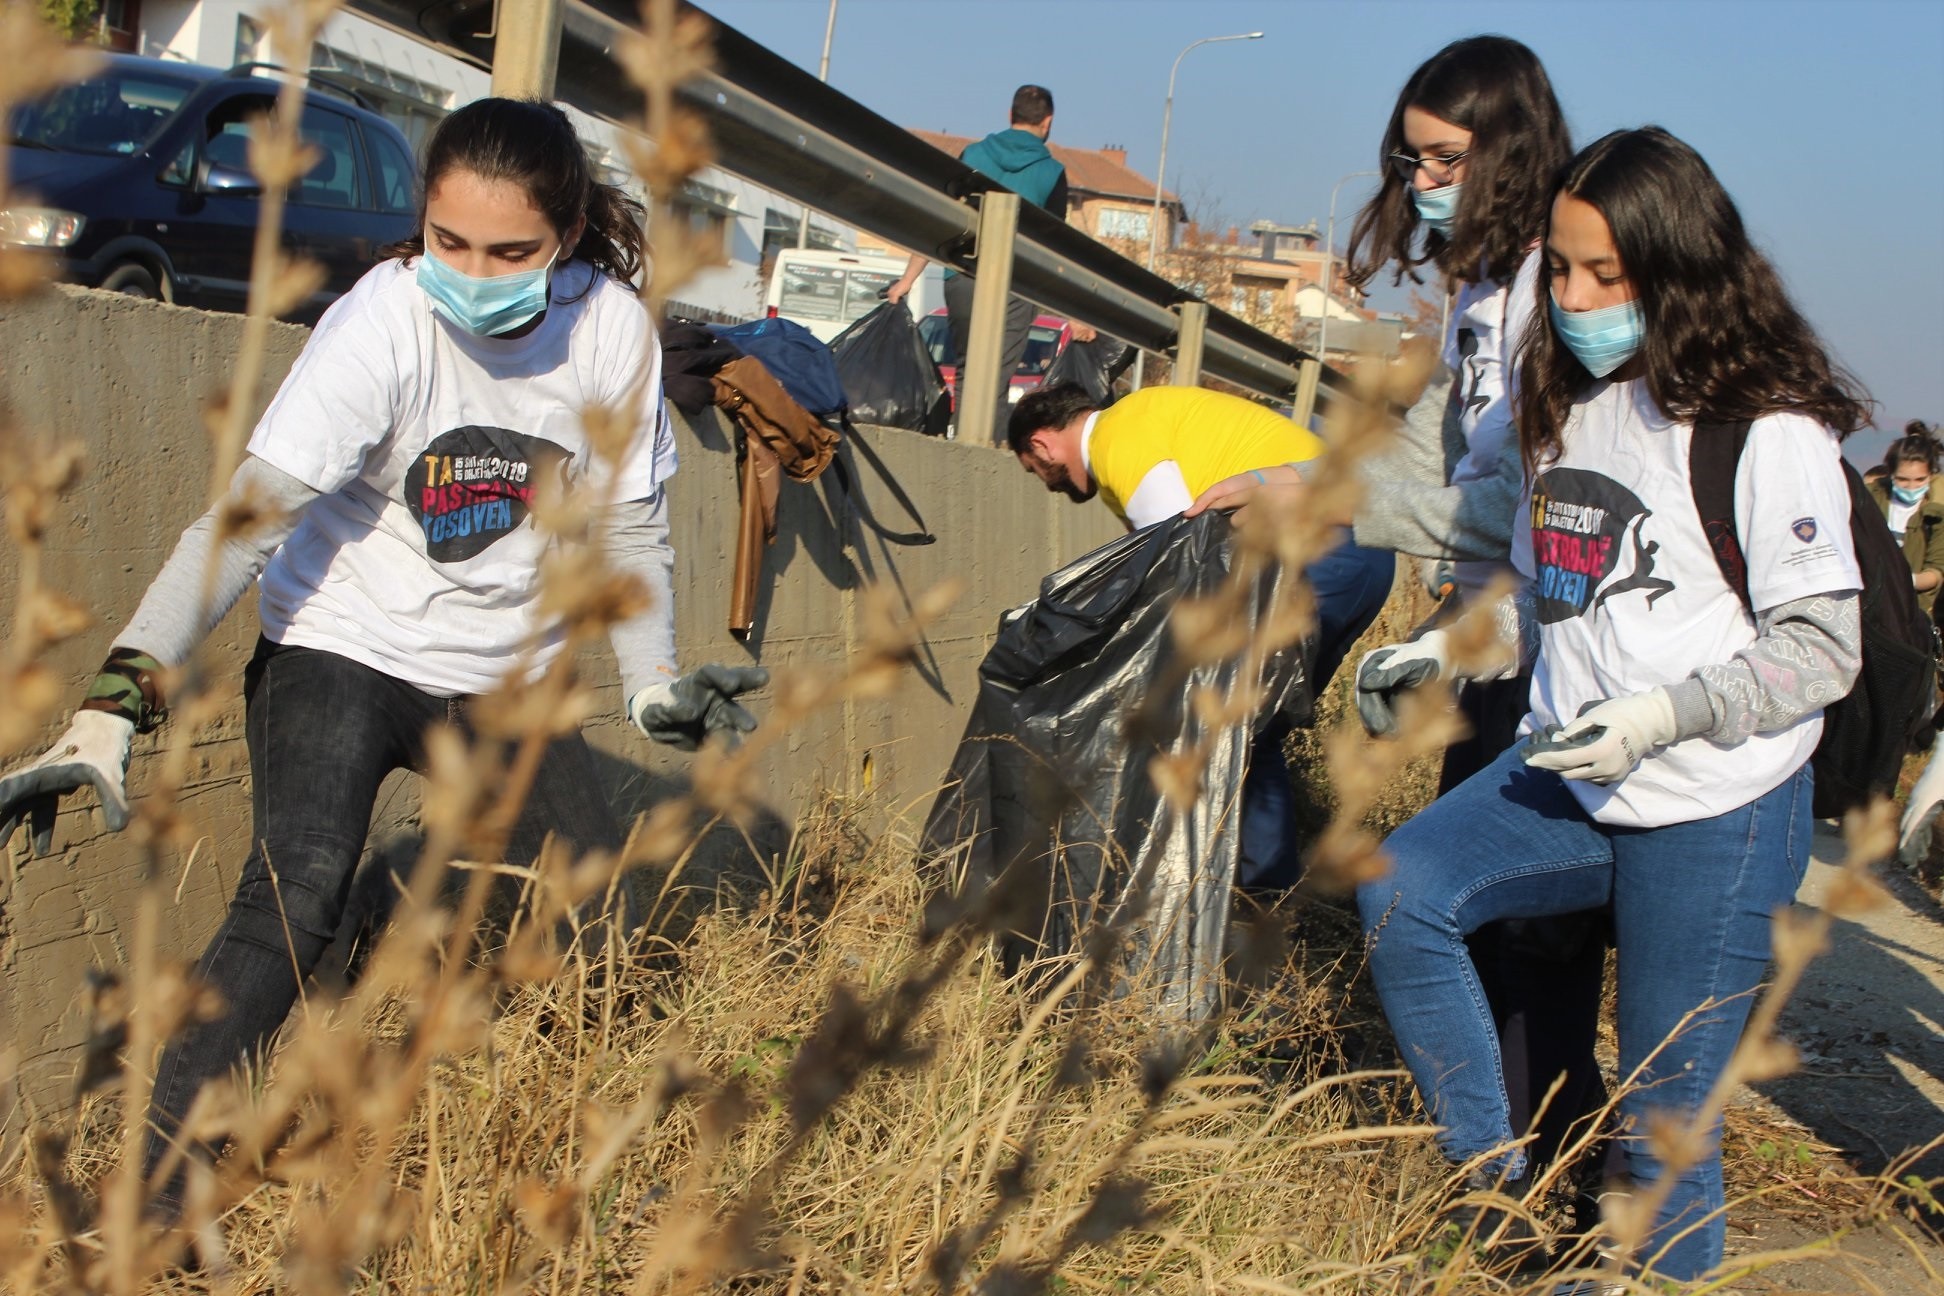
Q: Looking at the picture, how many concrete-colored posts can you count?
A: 4